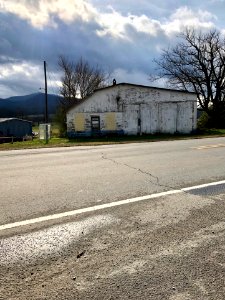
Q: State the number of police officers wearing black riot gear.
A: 0